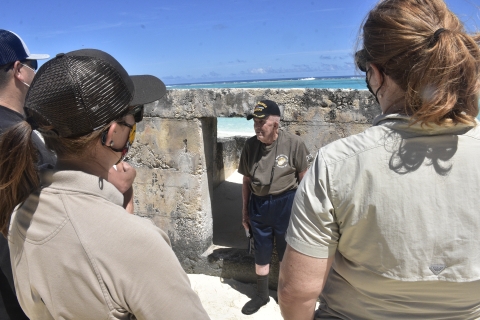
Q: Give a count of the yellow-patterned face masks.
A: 1